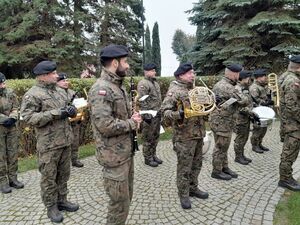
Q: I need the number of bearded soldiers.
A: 1